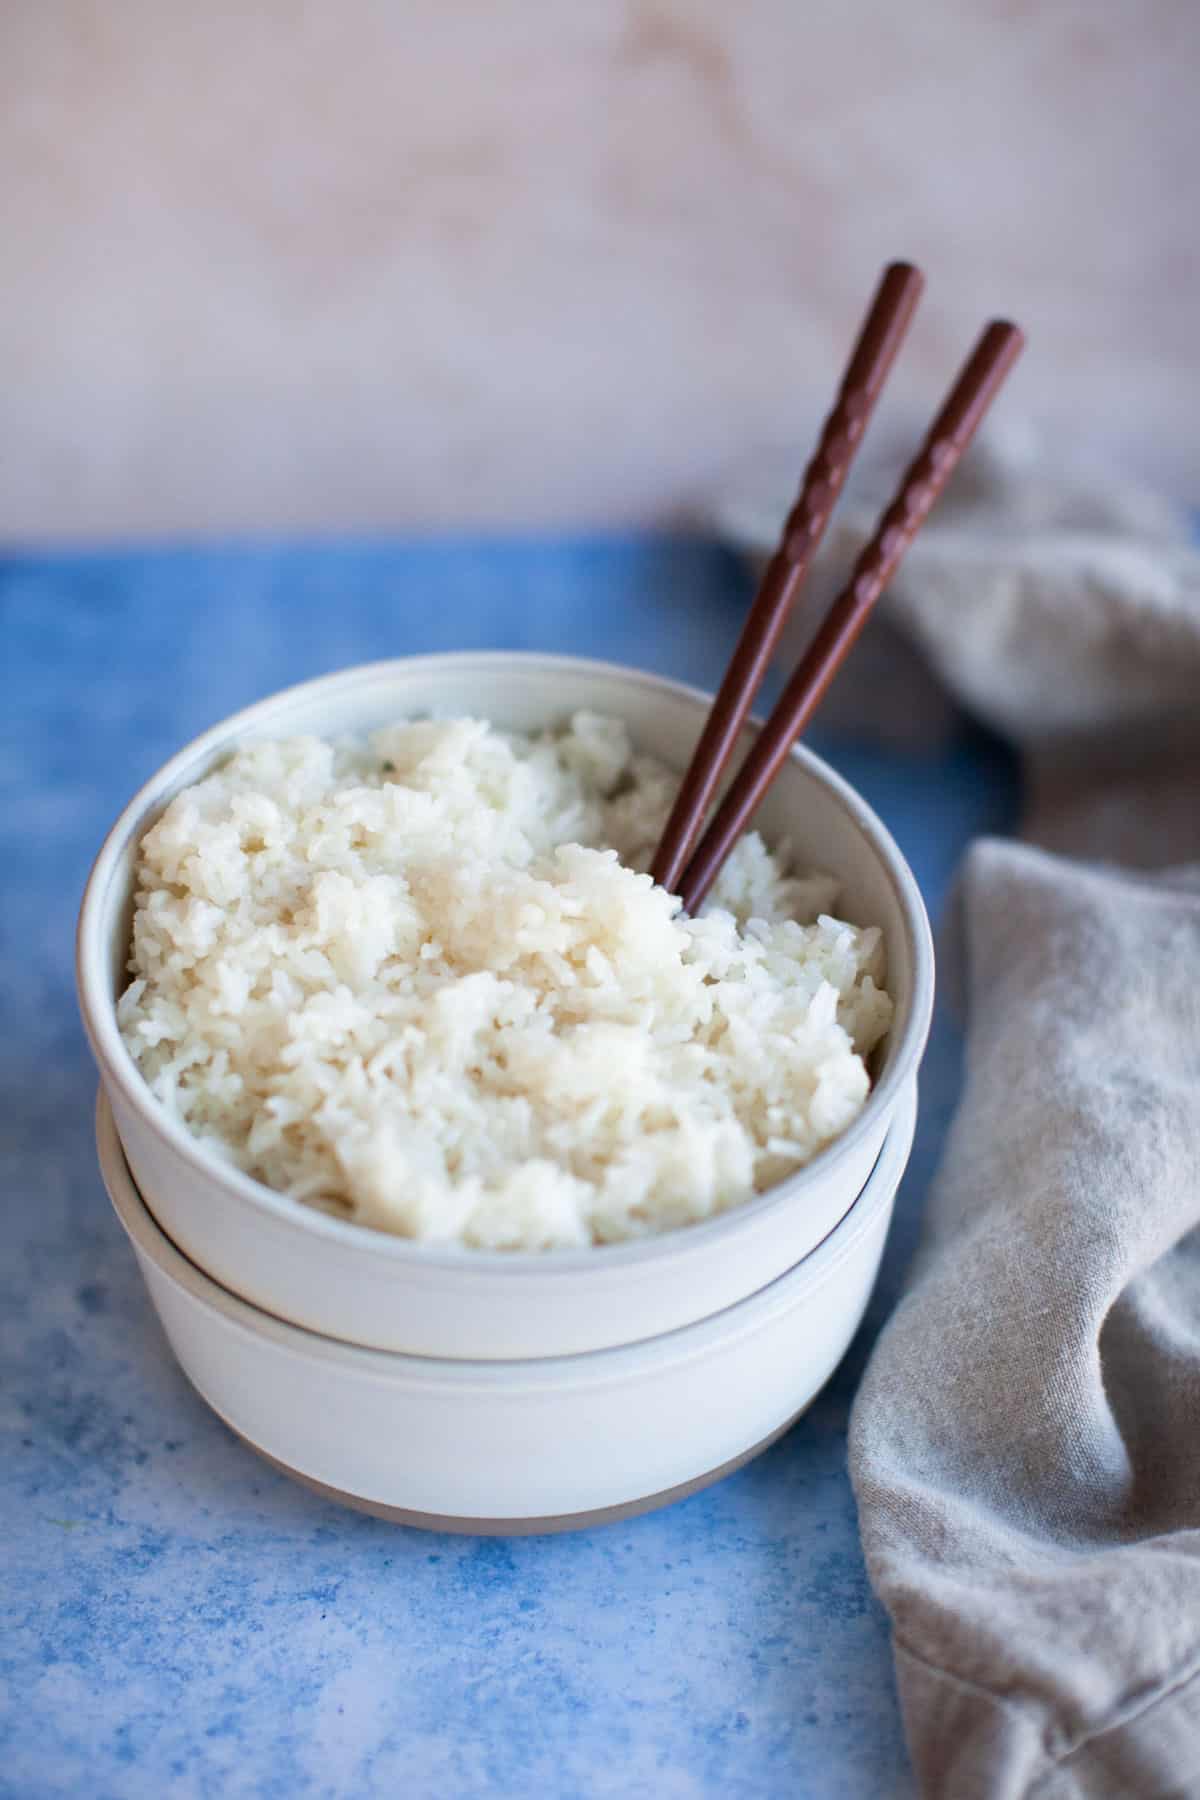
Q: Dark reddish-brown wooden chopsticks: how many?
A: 2